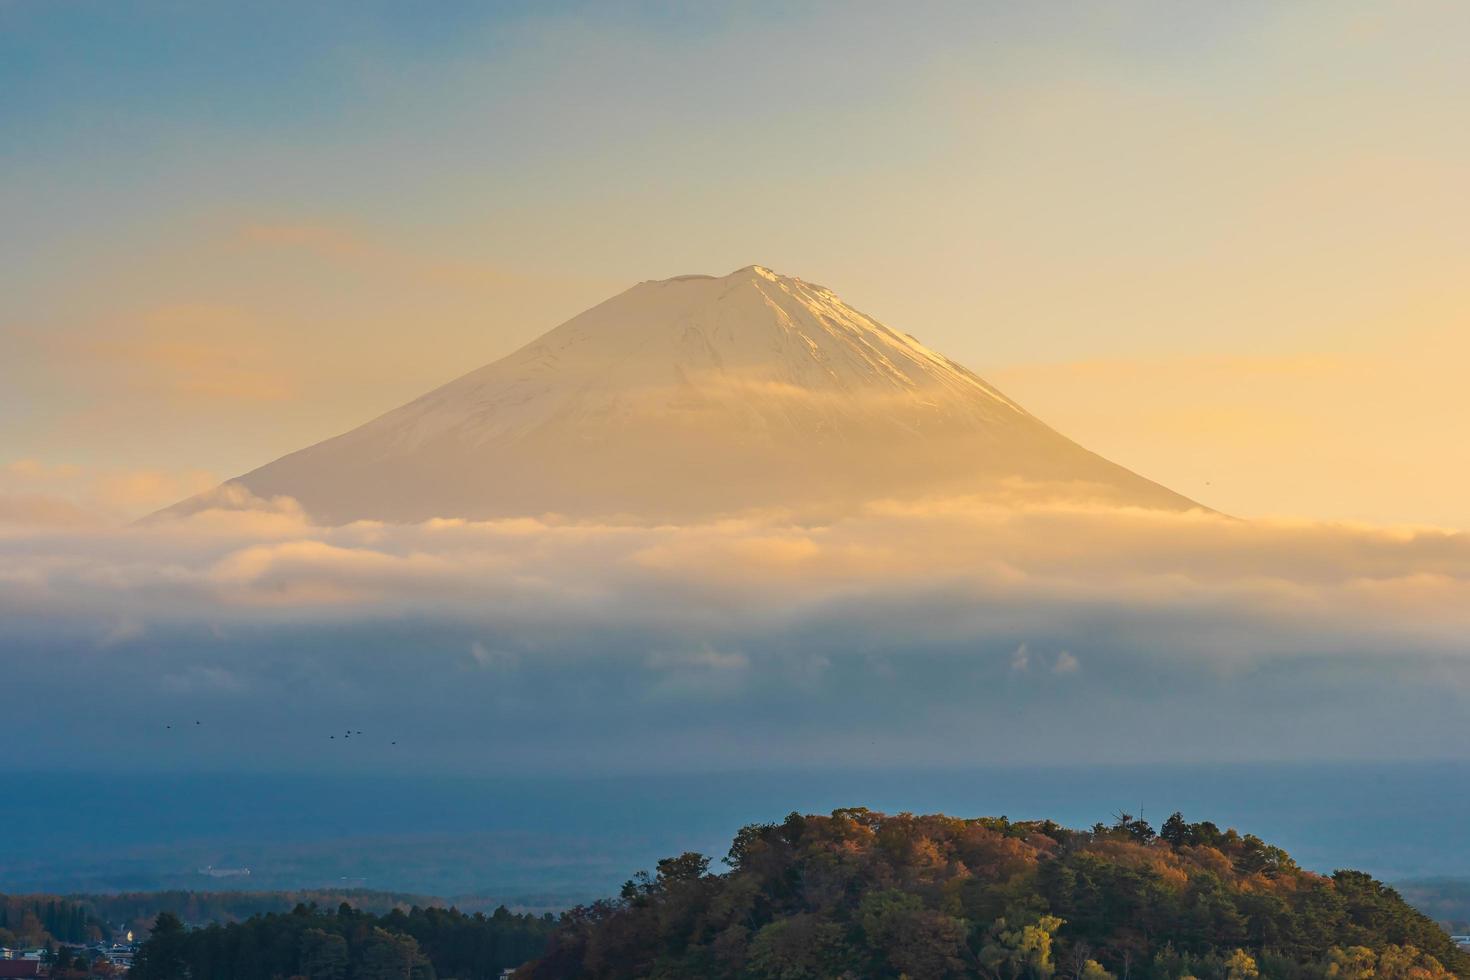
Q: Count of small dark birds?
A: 7